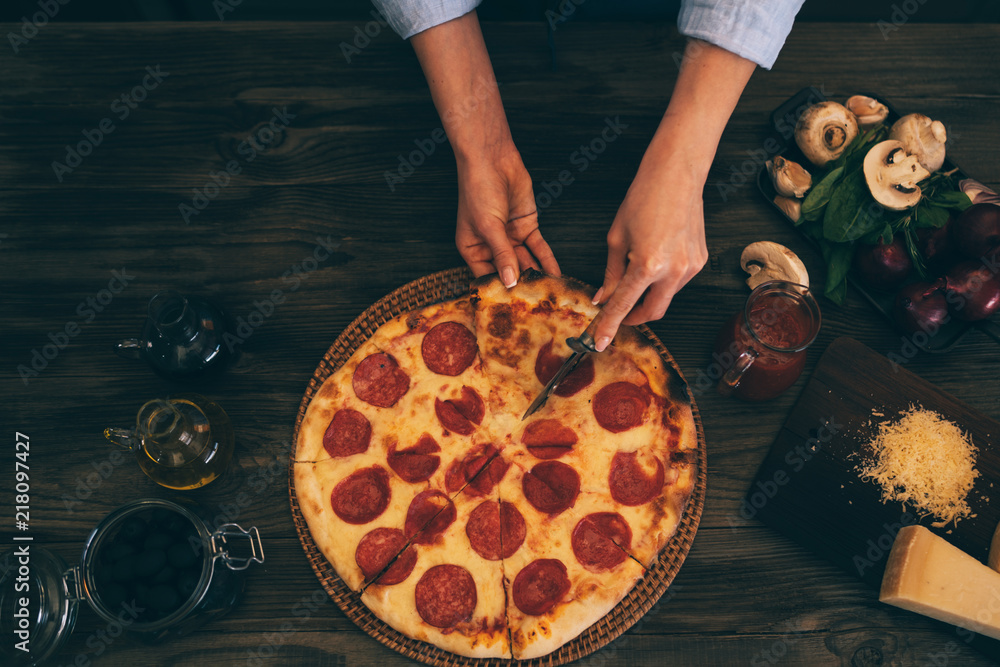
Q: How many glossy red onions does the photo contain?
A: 5